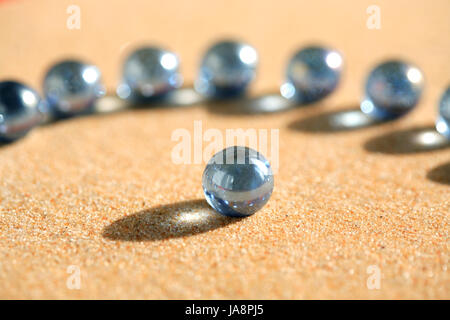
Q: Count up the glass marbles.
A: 8